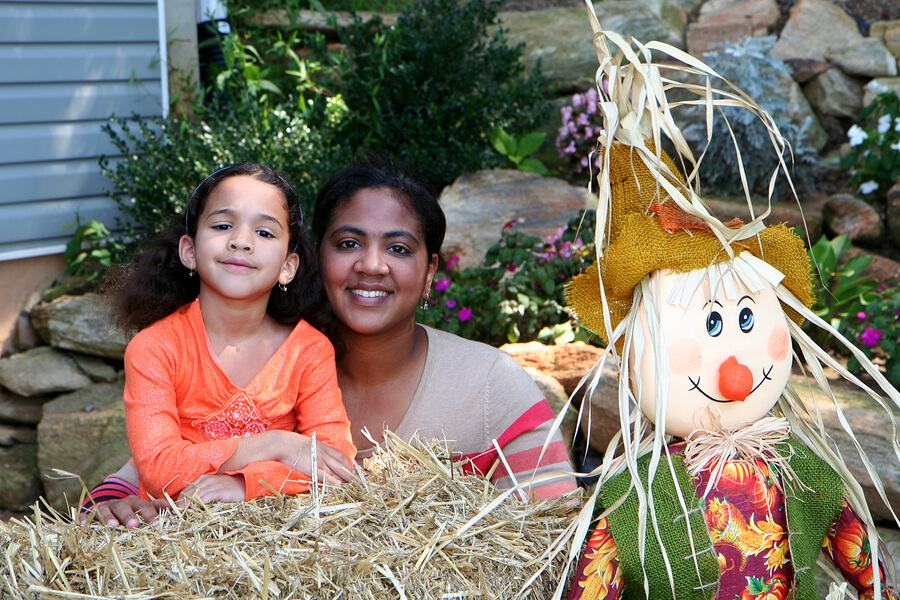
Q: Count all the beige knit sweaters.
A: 1